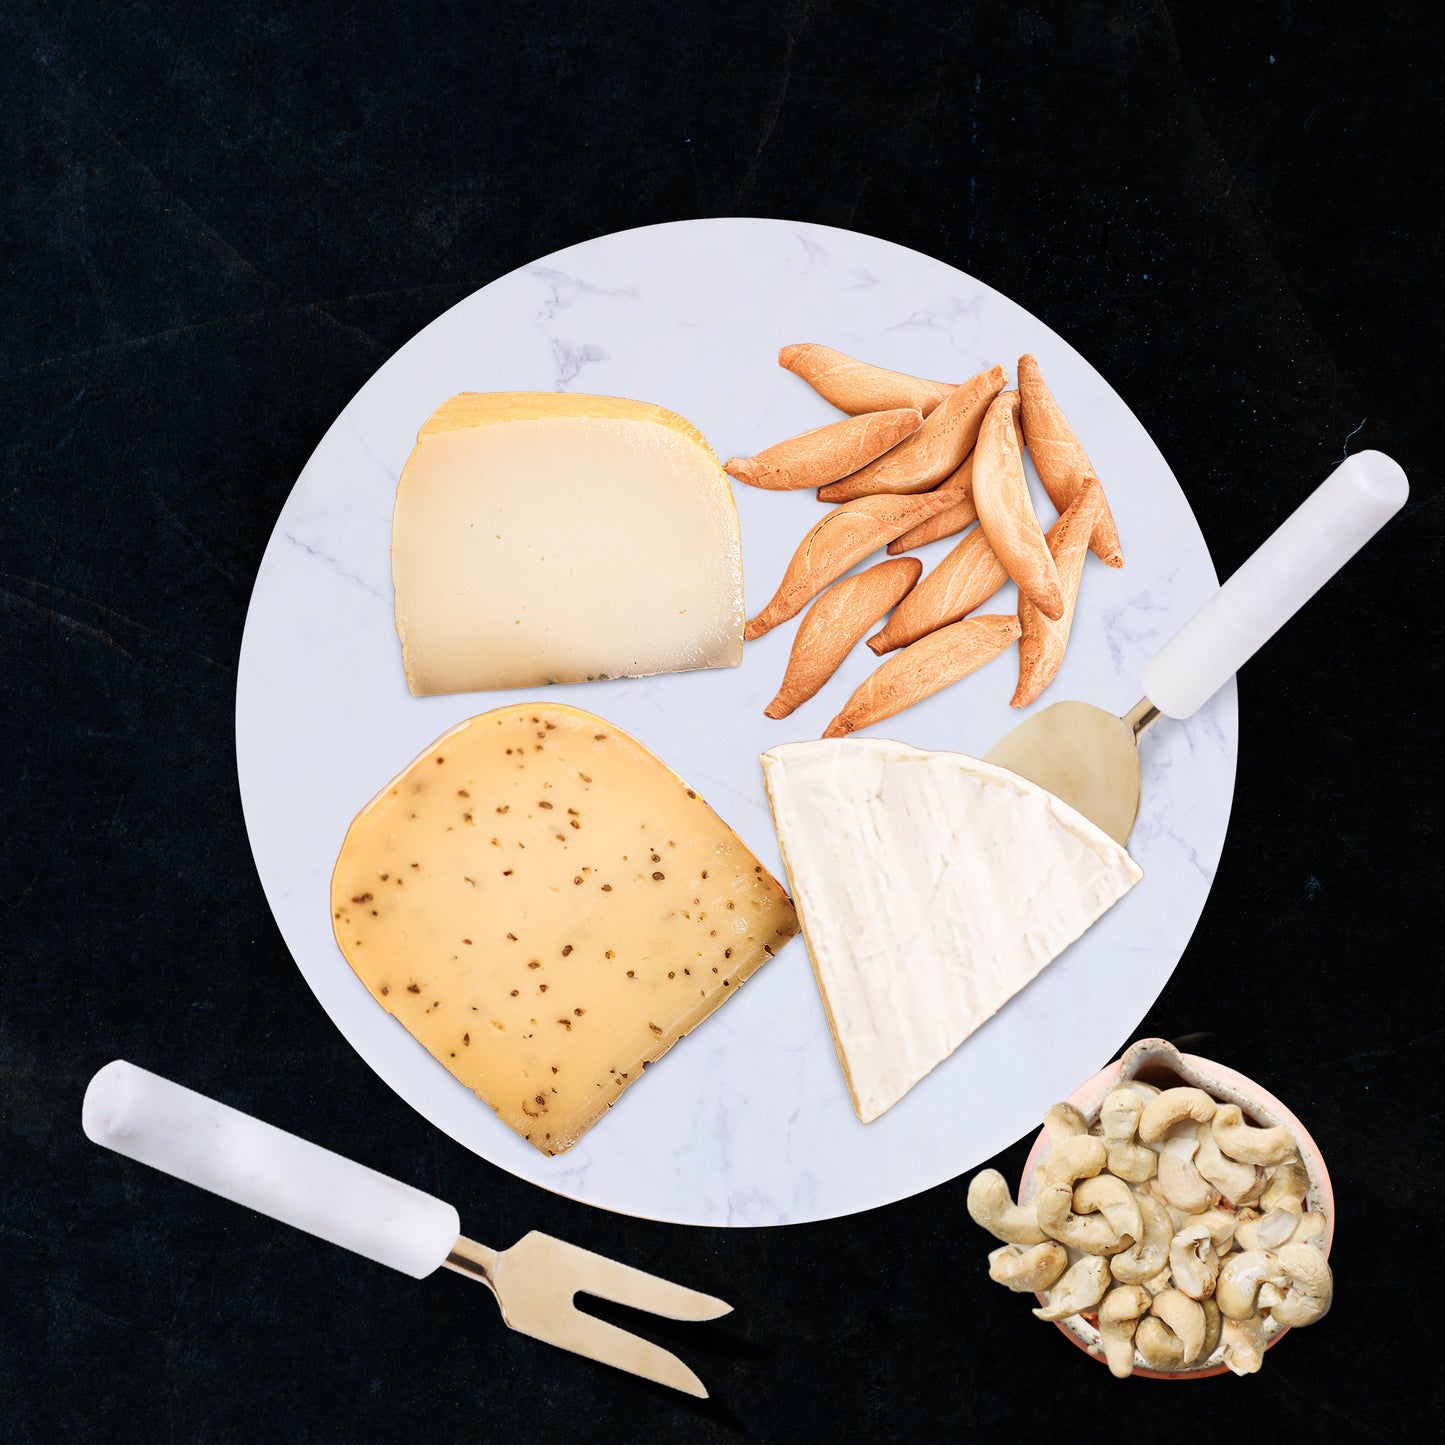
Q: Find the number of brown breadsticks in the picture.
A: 11